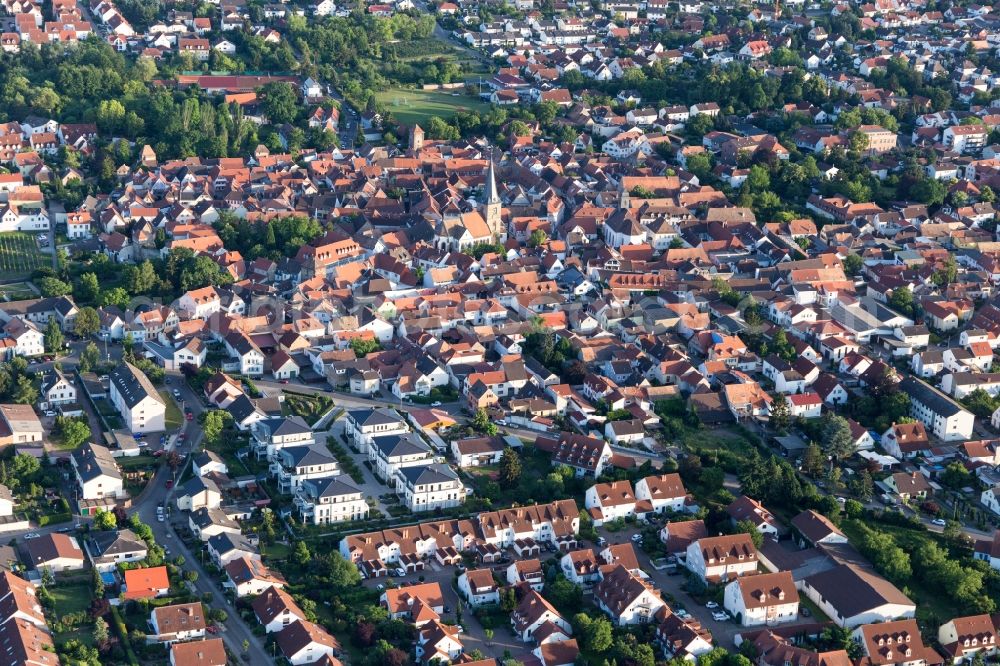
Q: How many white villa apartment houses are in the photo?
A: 6